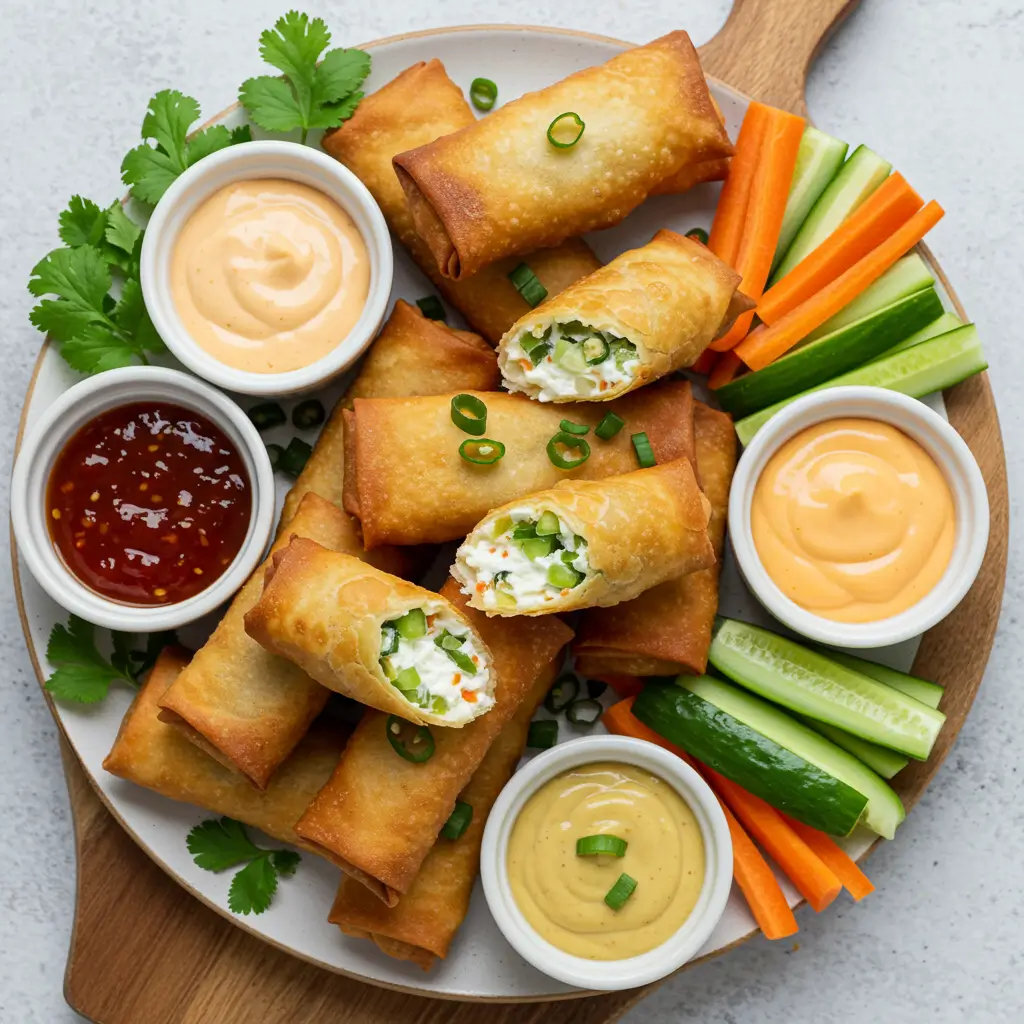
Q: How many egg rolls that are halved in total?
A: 3